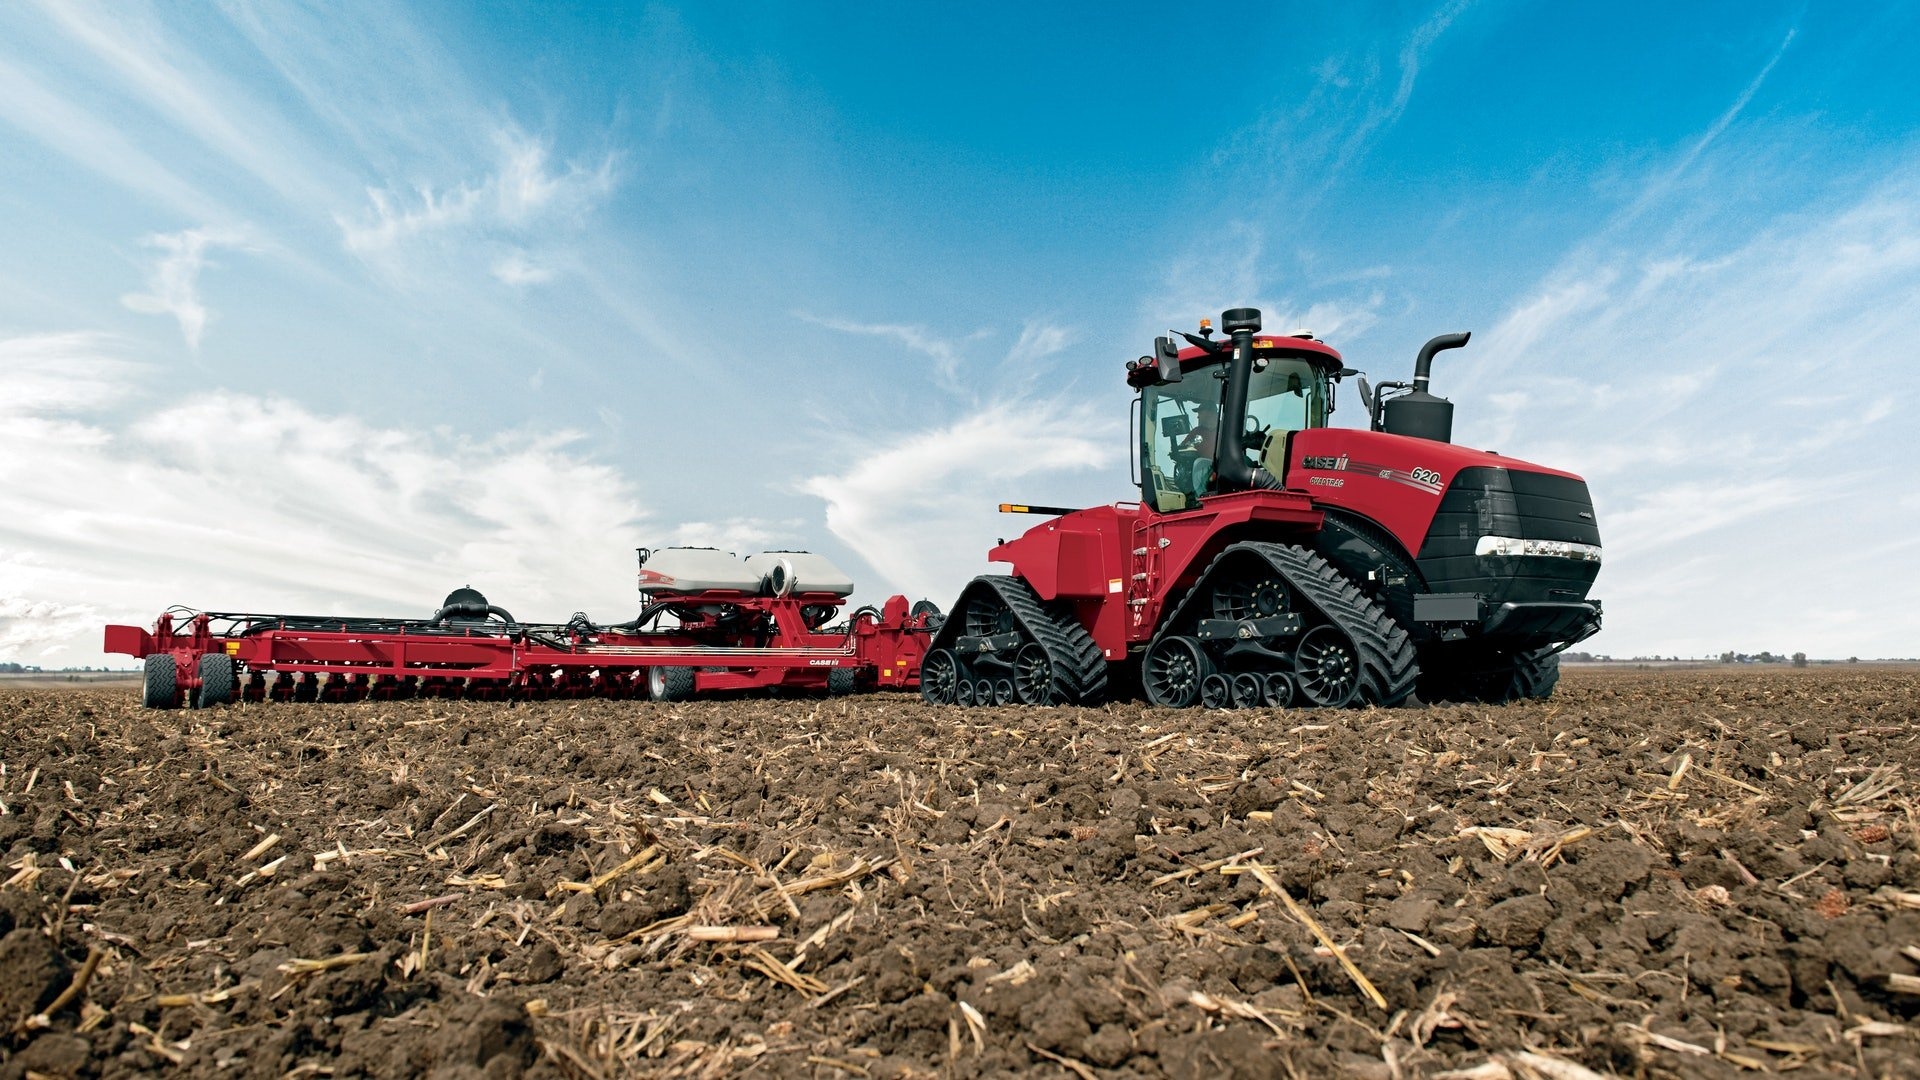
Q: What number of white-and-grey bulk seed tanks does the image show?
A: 2